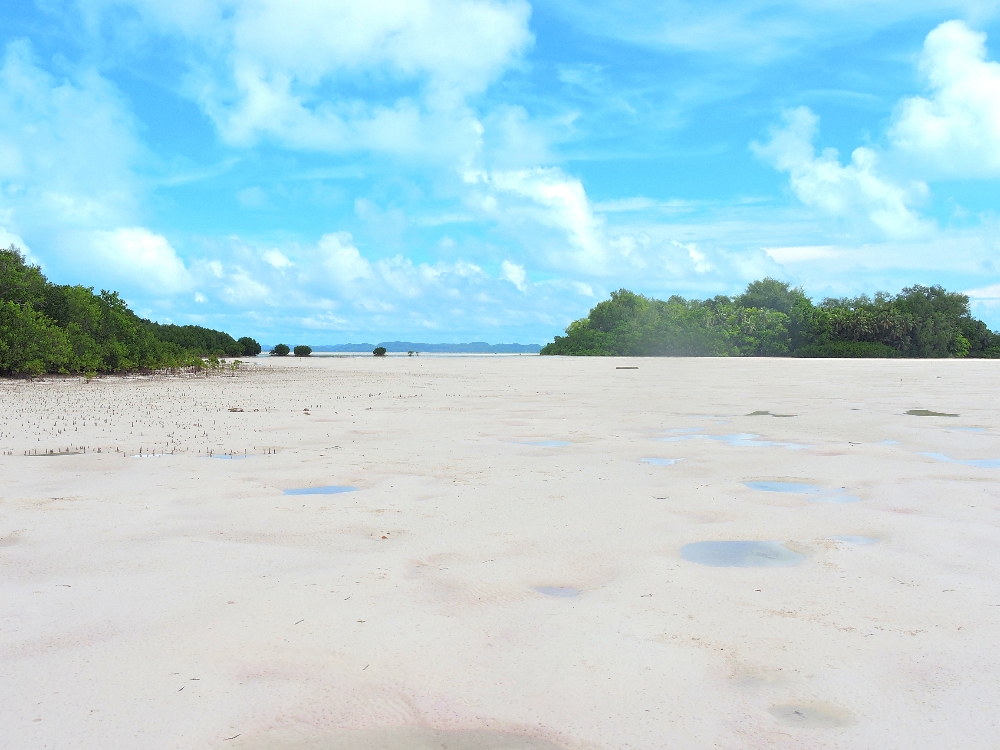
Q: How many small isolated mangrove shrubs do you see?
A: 3